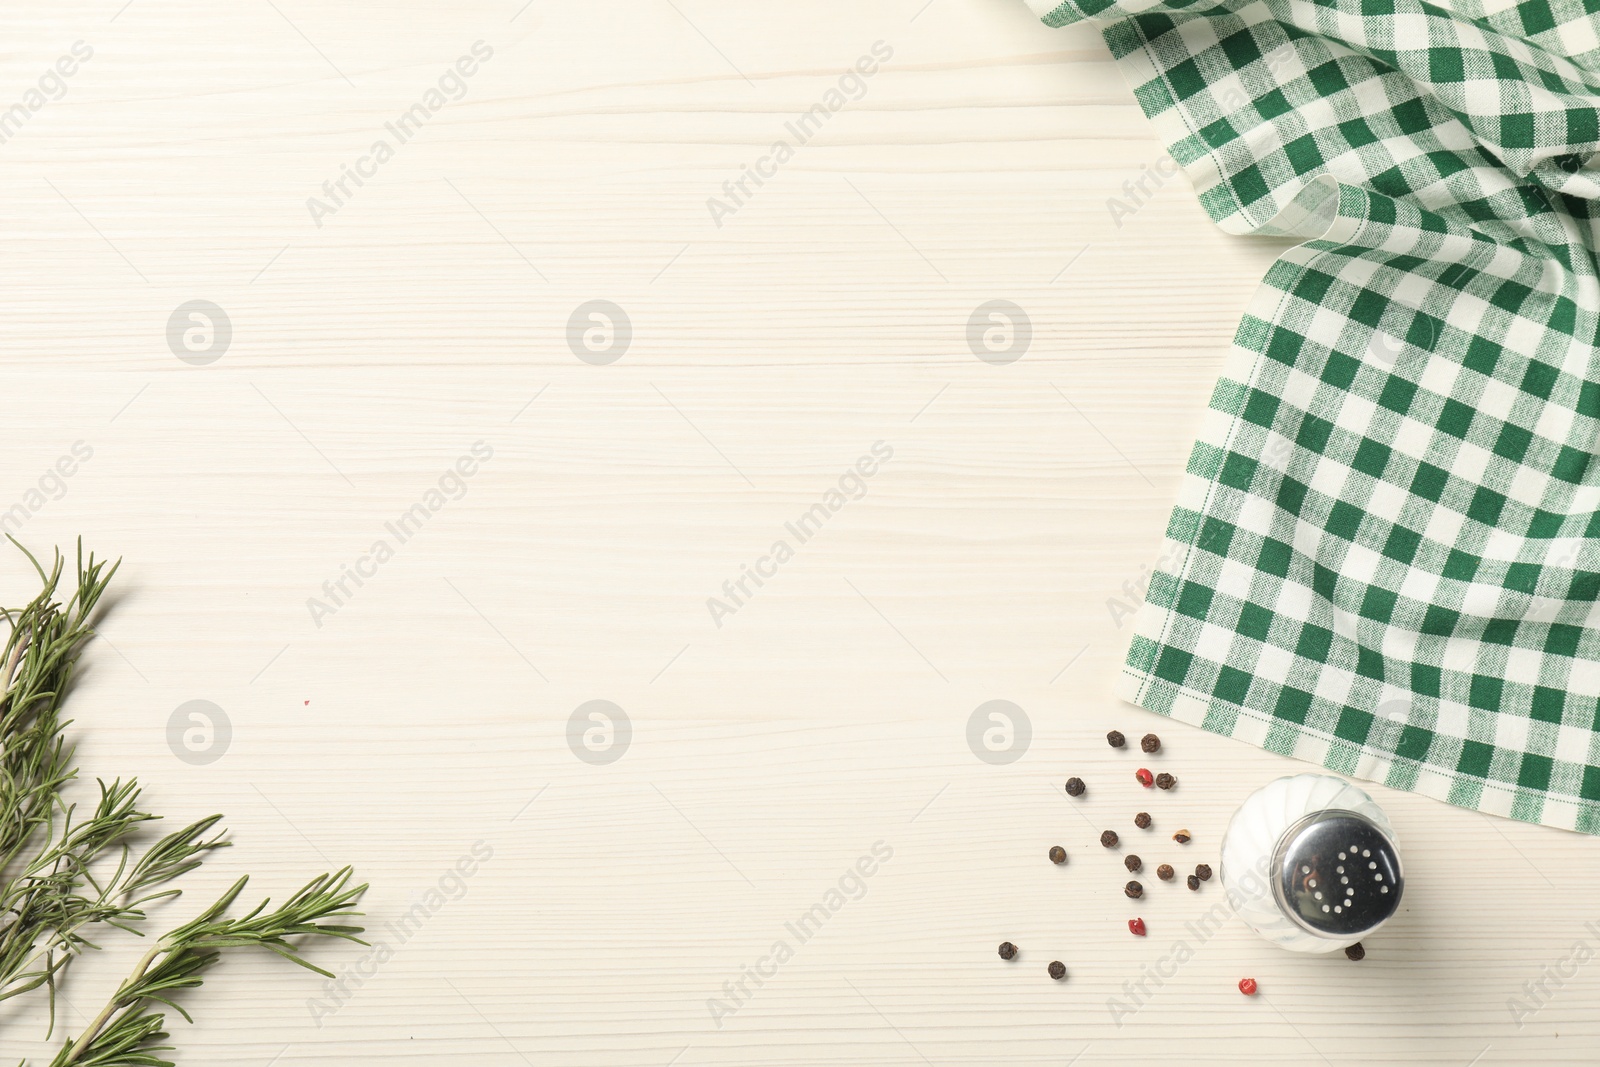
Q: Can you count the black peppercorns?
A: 15